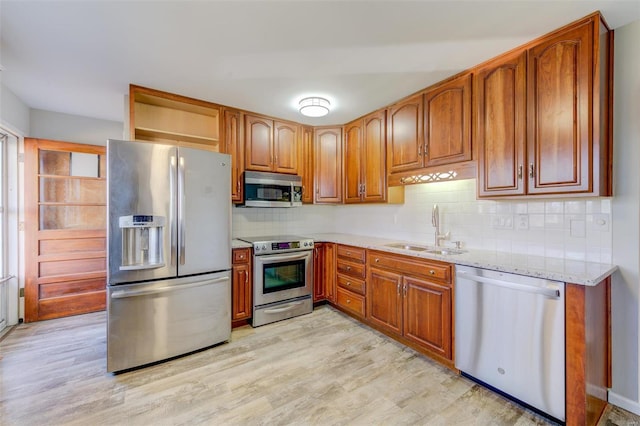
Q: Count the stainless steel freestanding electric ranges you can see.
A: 1